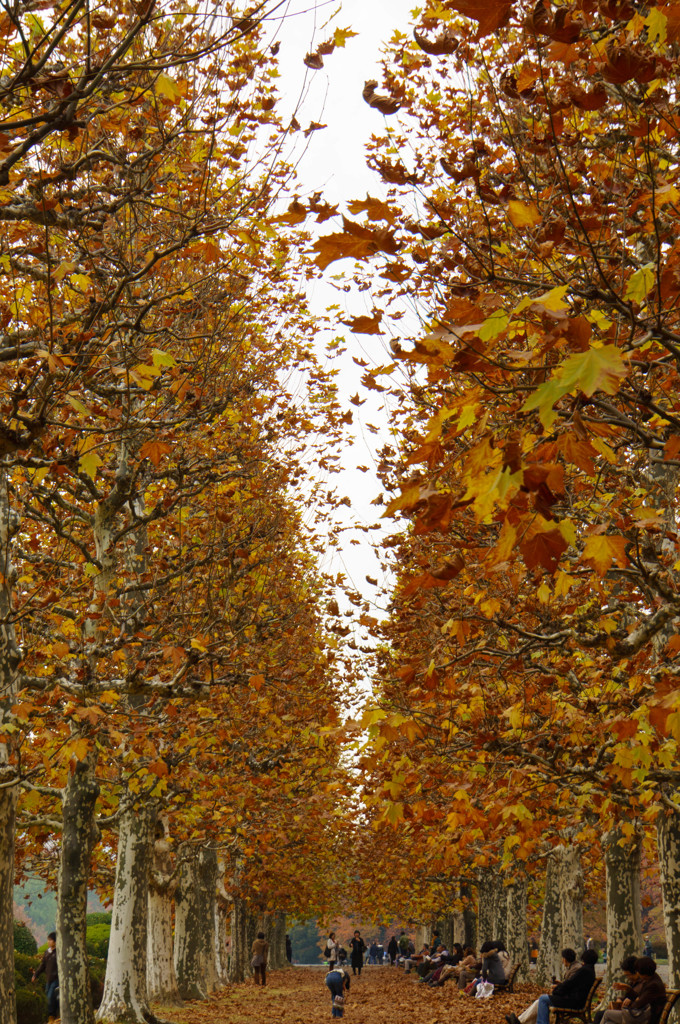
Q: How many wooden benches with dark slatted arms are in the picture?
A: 3